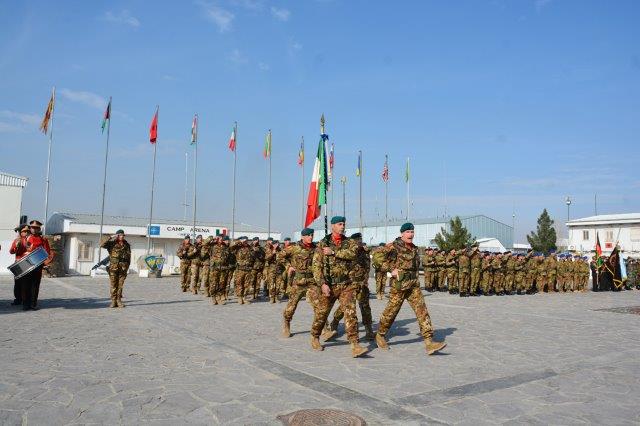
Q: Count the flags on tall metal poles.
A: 11